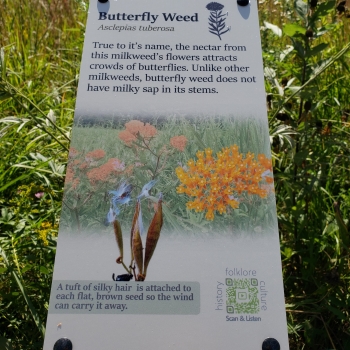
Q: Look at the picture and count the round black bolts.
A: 4